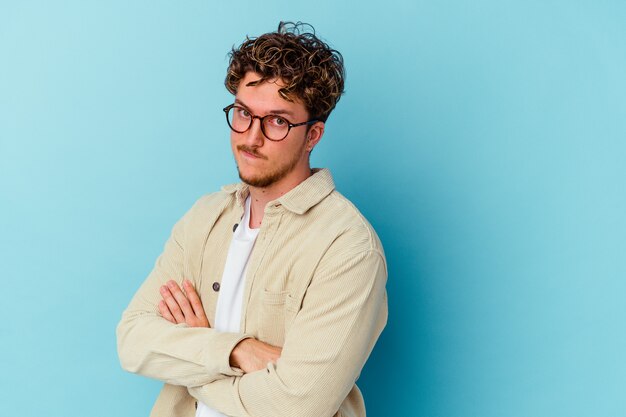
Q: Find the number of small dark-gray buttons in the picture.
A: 2